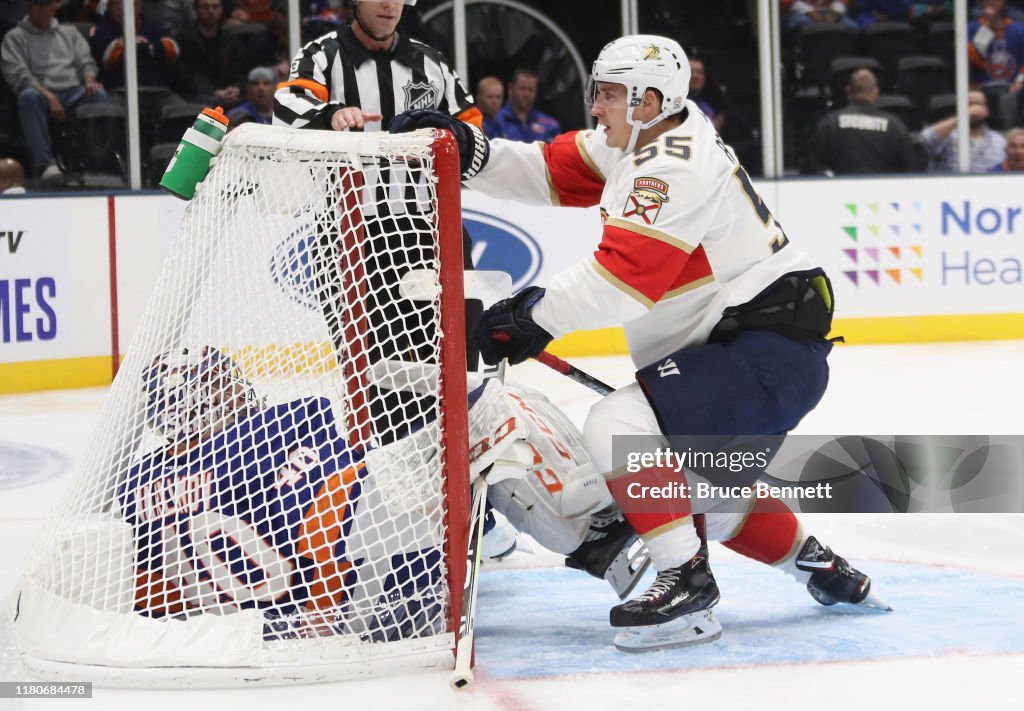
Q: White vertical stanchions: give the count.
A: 6